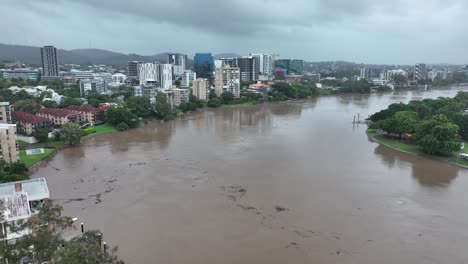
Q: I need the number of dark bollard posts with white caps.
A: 3